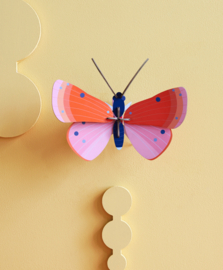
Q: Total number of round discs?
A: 5